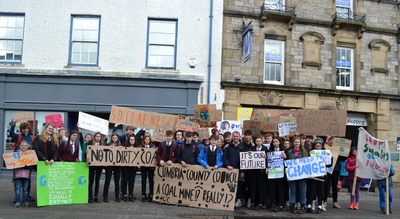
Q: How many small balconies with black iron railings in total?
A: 2